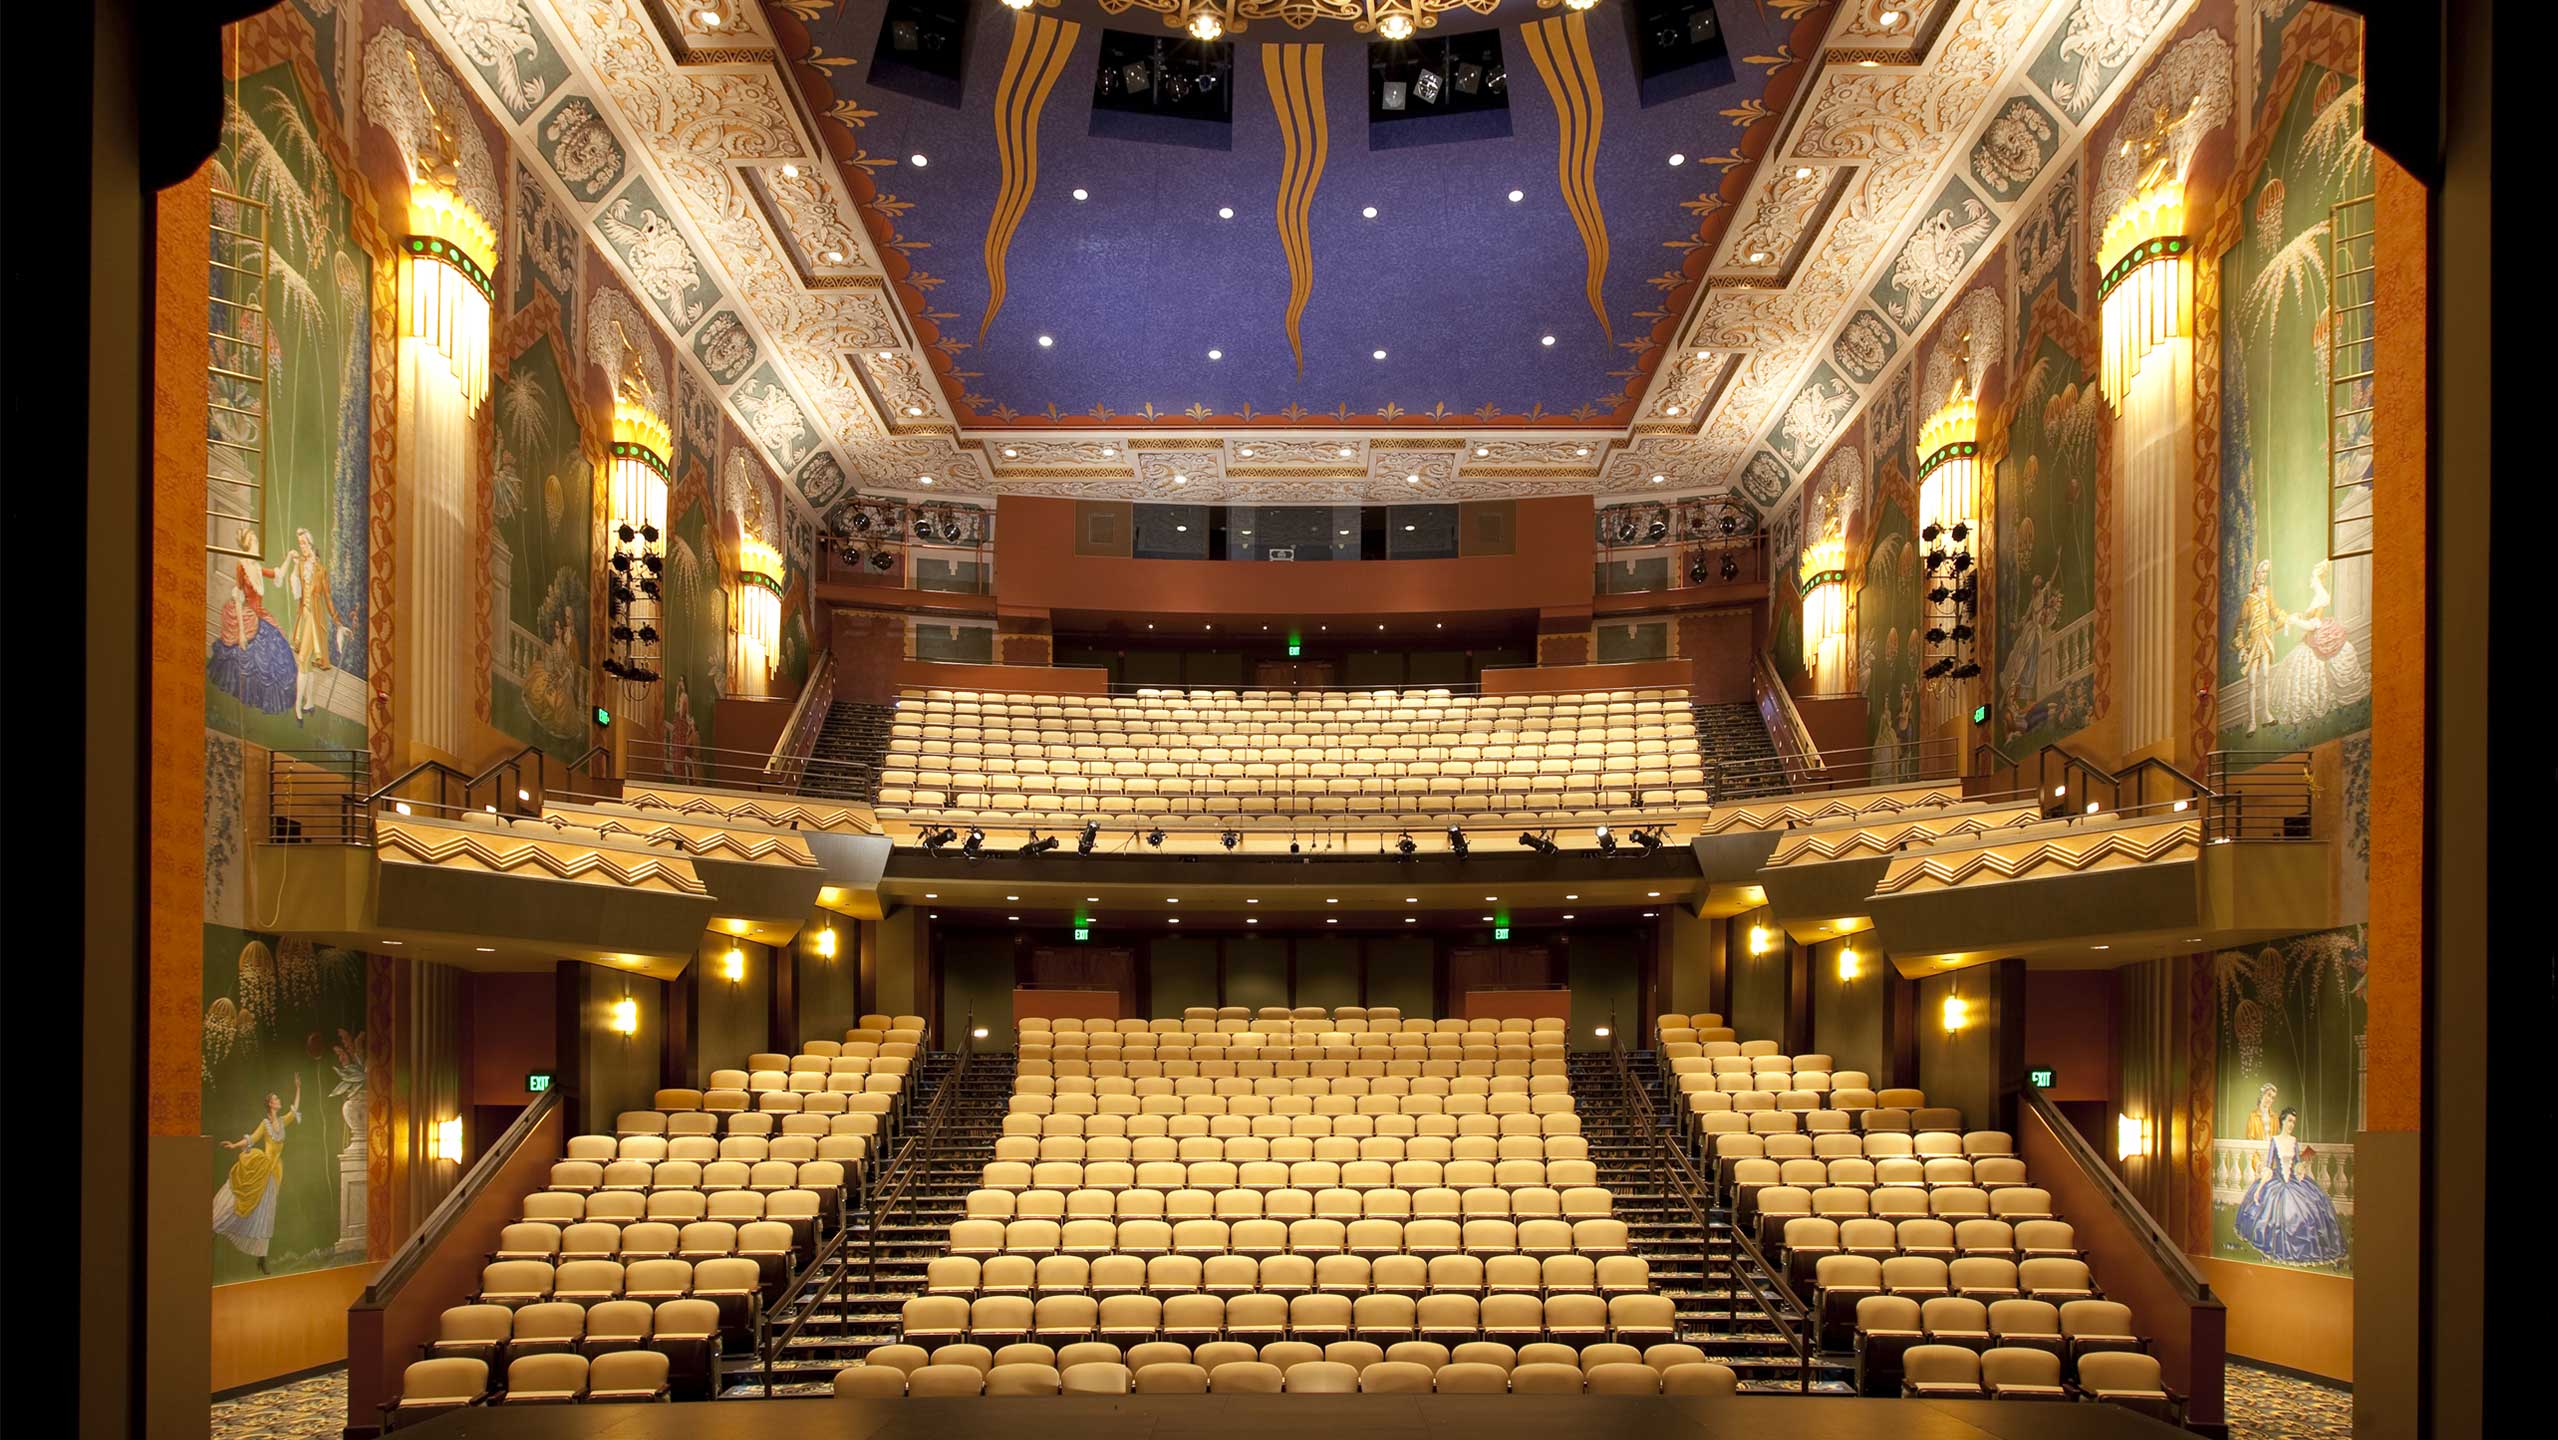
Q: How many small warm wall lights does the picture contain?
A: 8